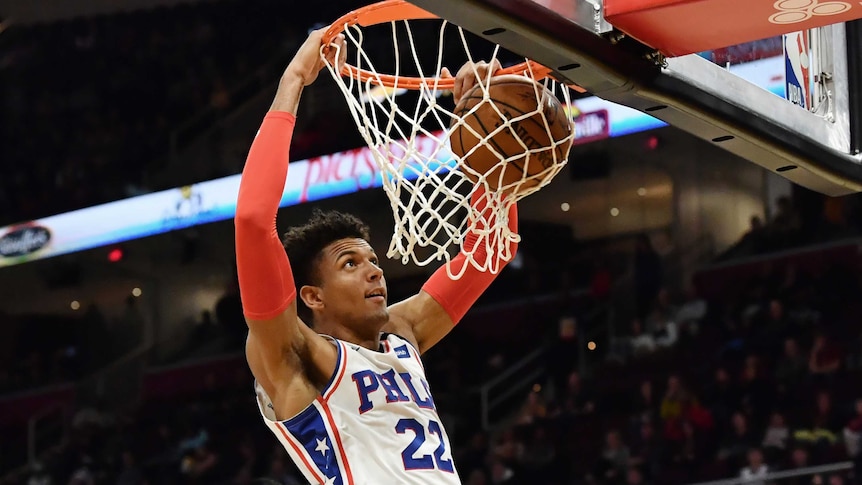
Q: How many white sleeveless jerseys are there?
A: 1